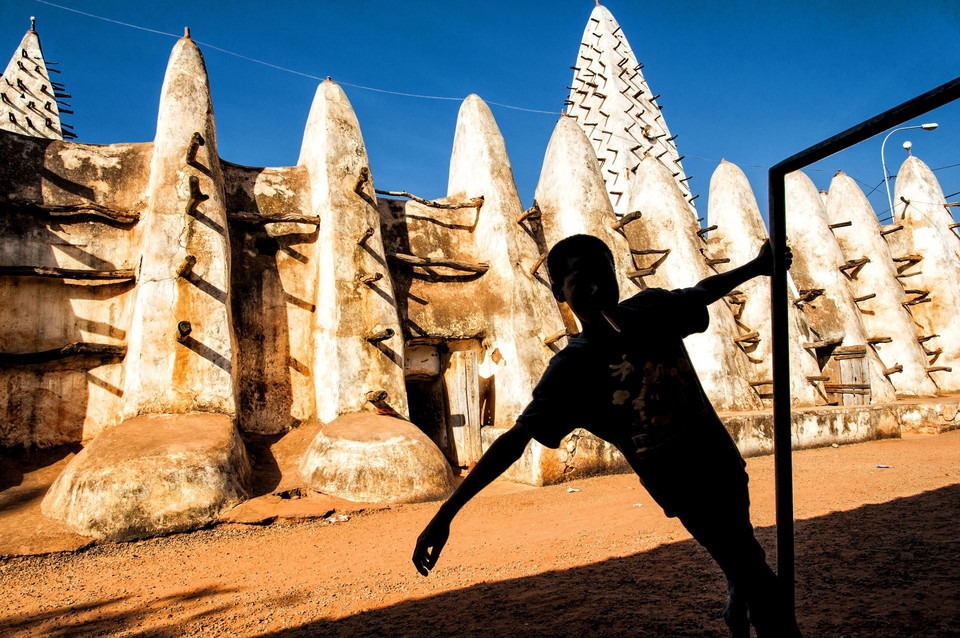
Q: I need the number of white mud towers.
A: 11